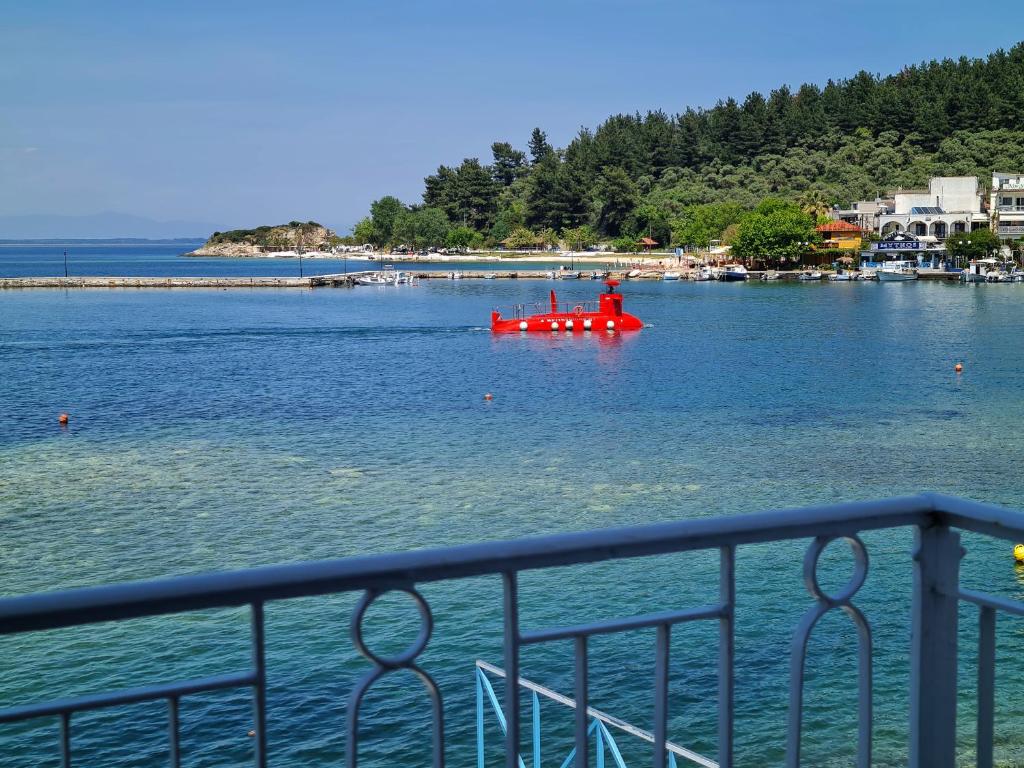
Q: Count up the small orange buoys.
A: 3